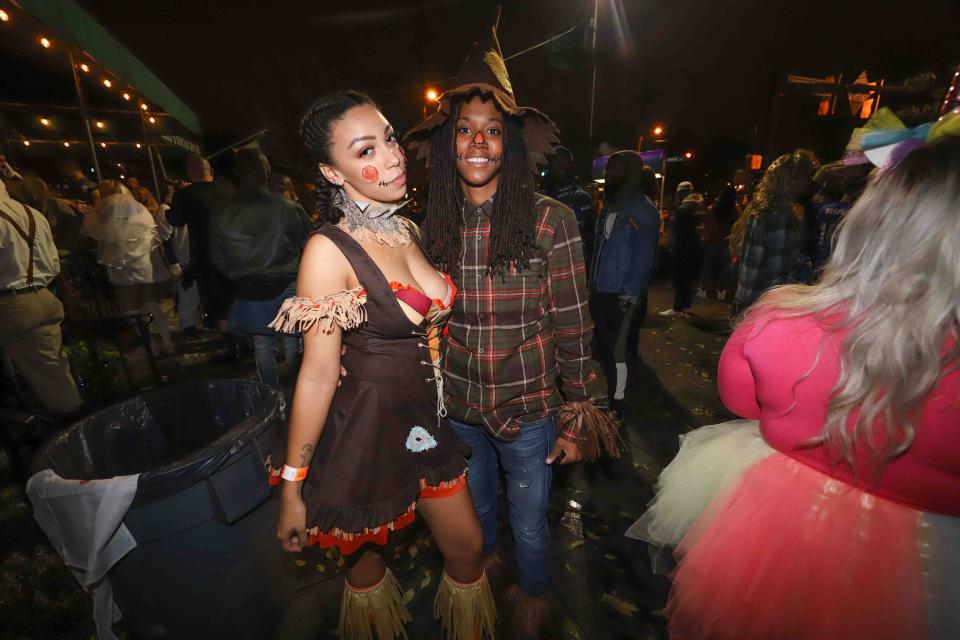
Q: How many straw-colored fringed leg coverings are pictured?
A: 2